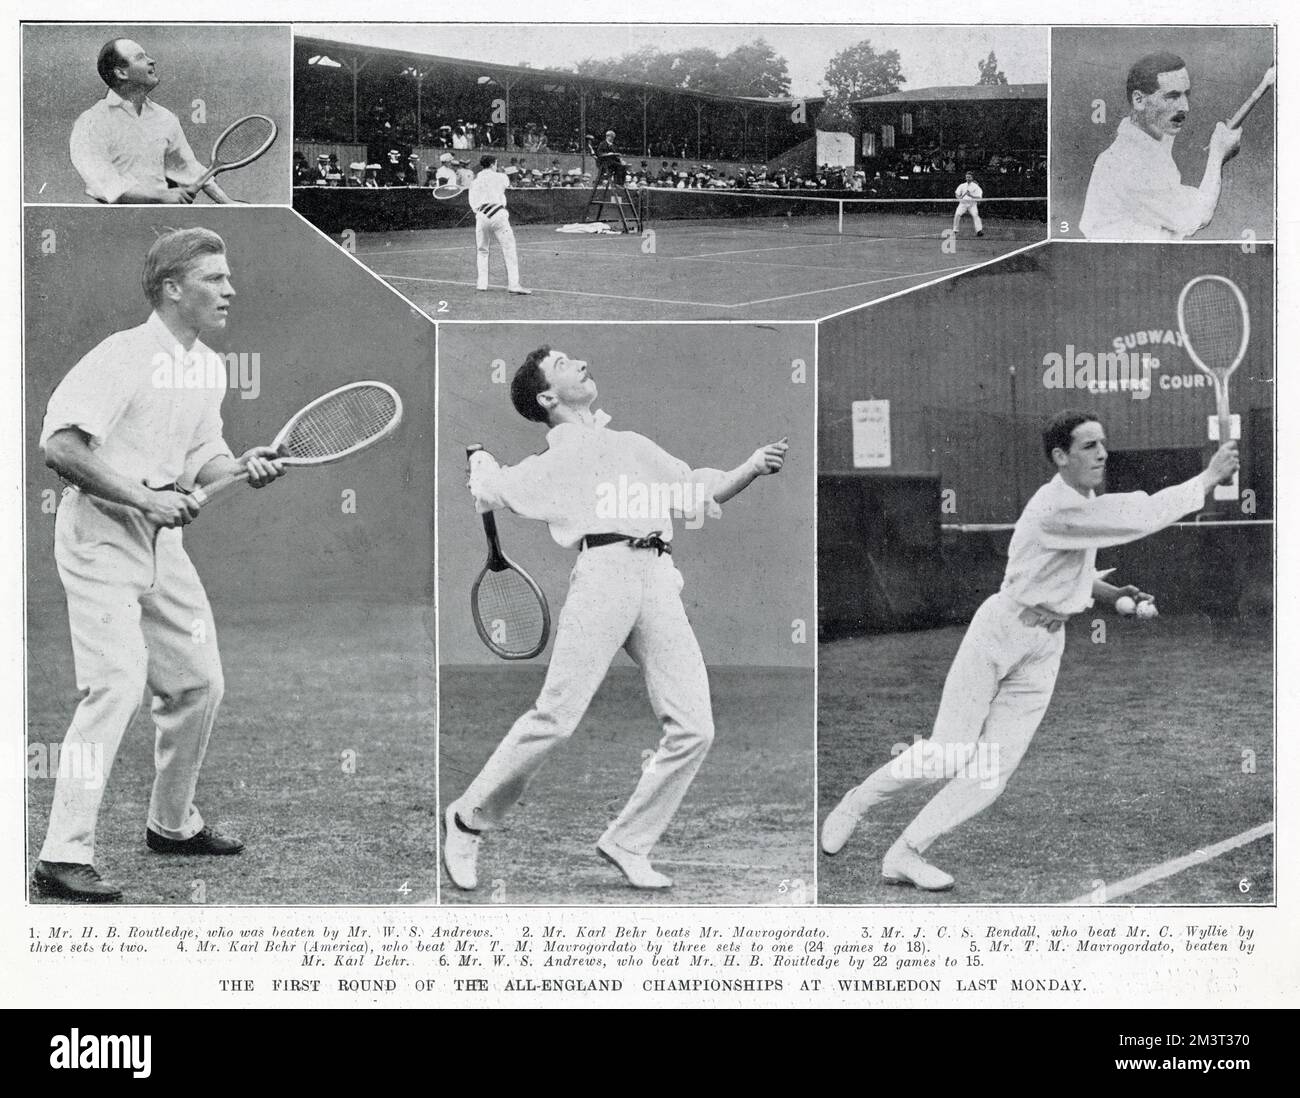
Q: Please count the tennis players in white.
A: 7